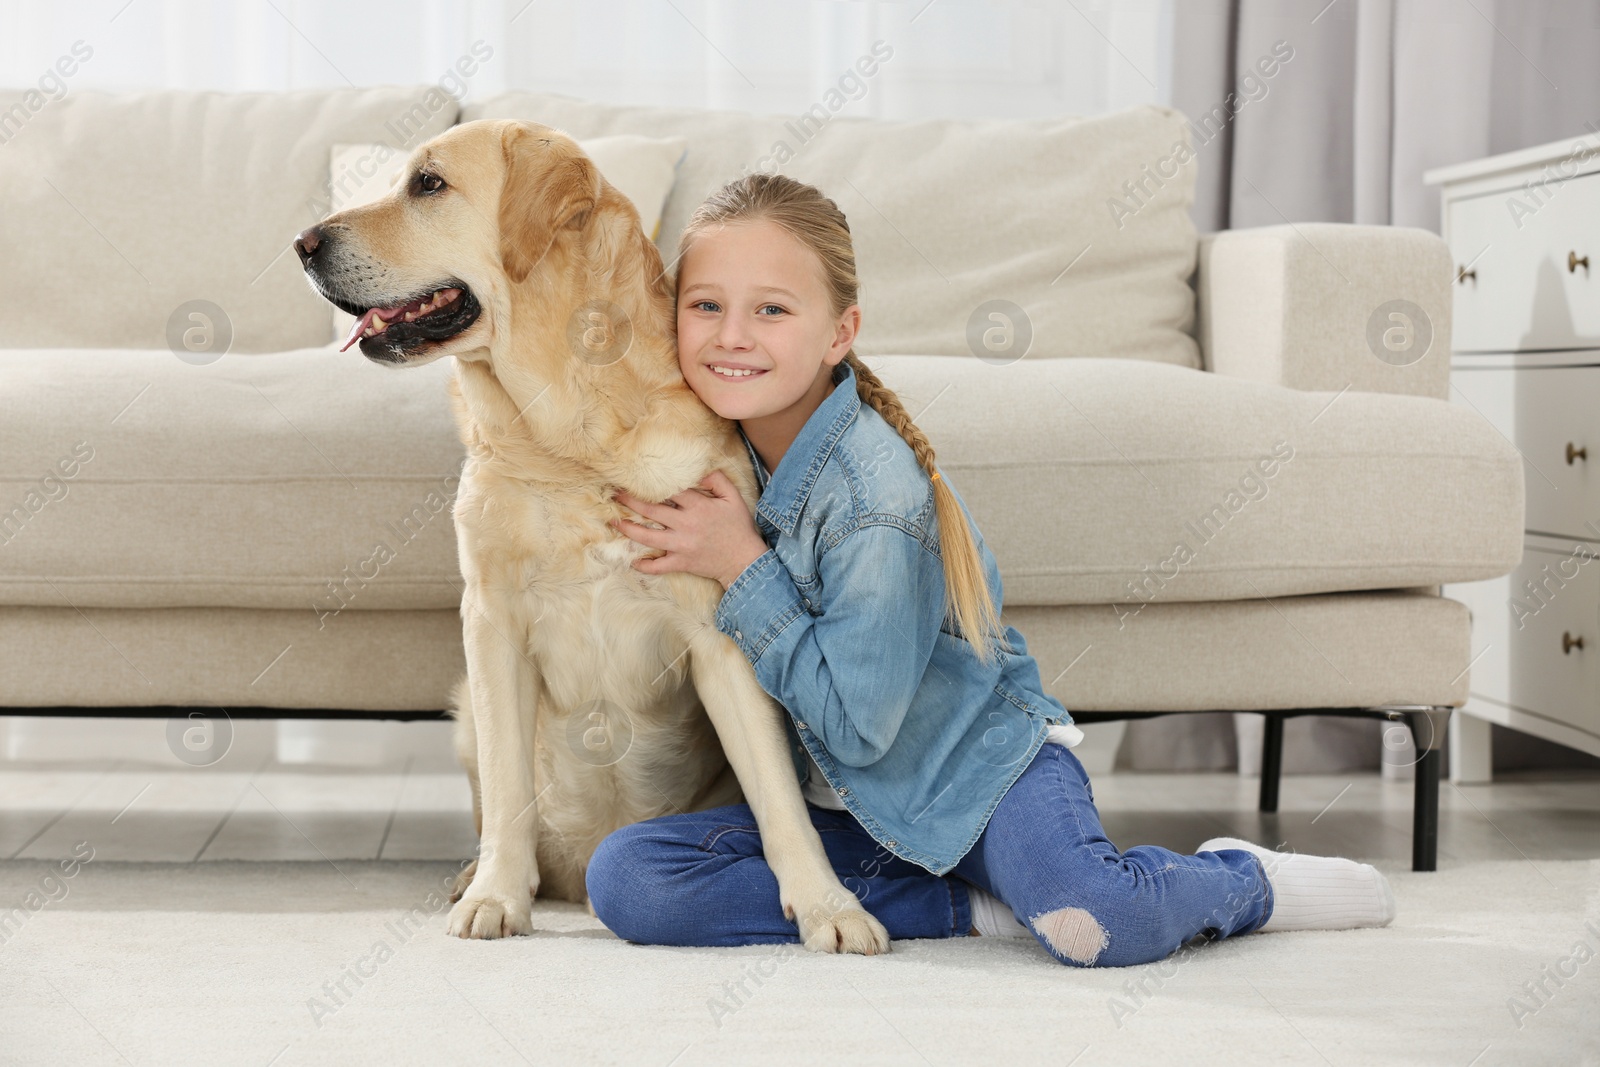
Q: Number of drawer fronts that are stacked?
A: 3